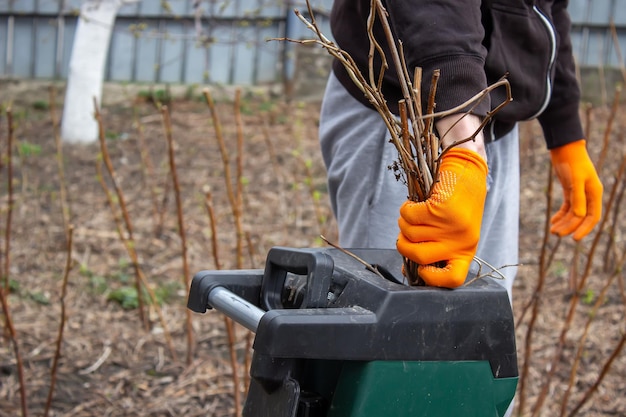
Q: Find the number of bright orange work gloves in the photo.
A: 2